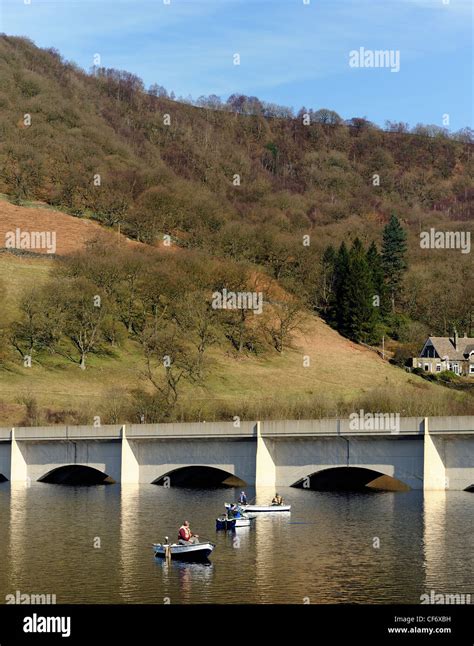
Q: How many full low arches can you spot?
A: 3